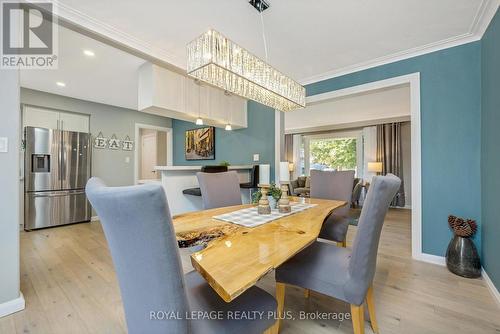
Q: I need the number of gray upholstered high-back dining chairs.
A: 4